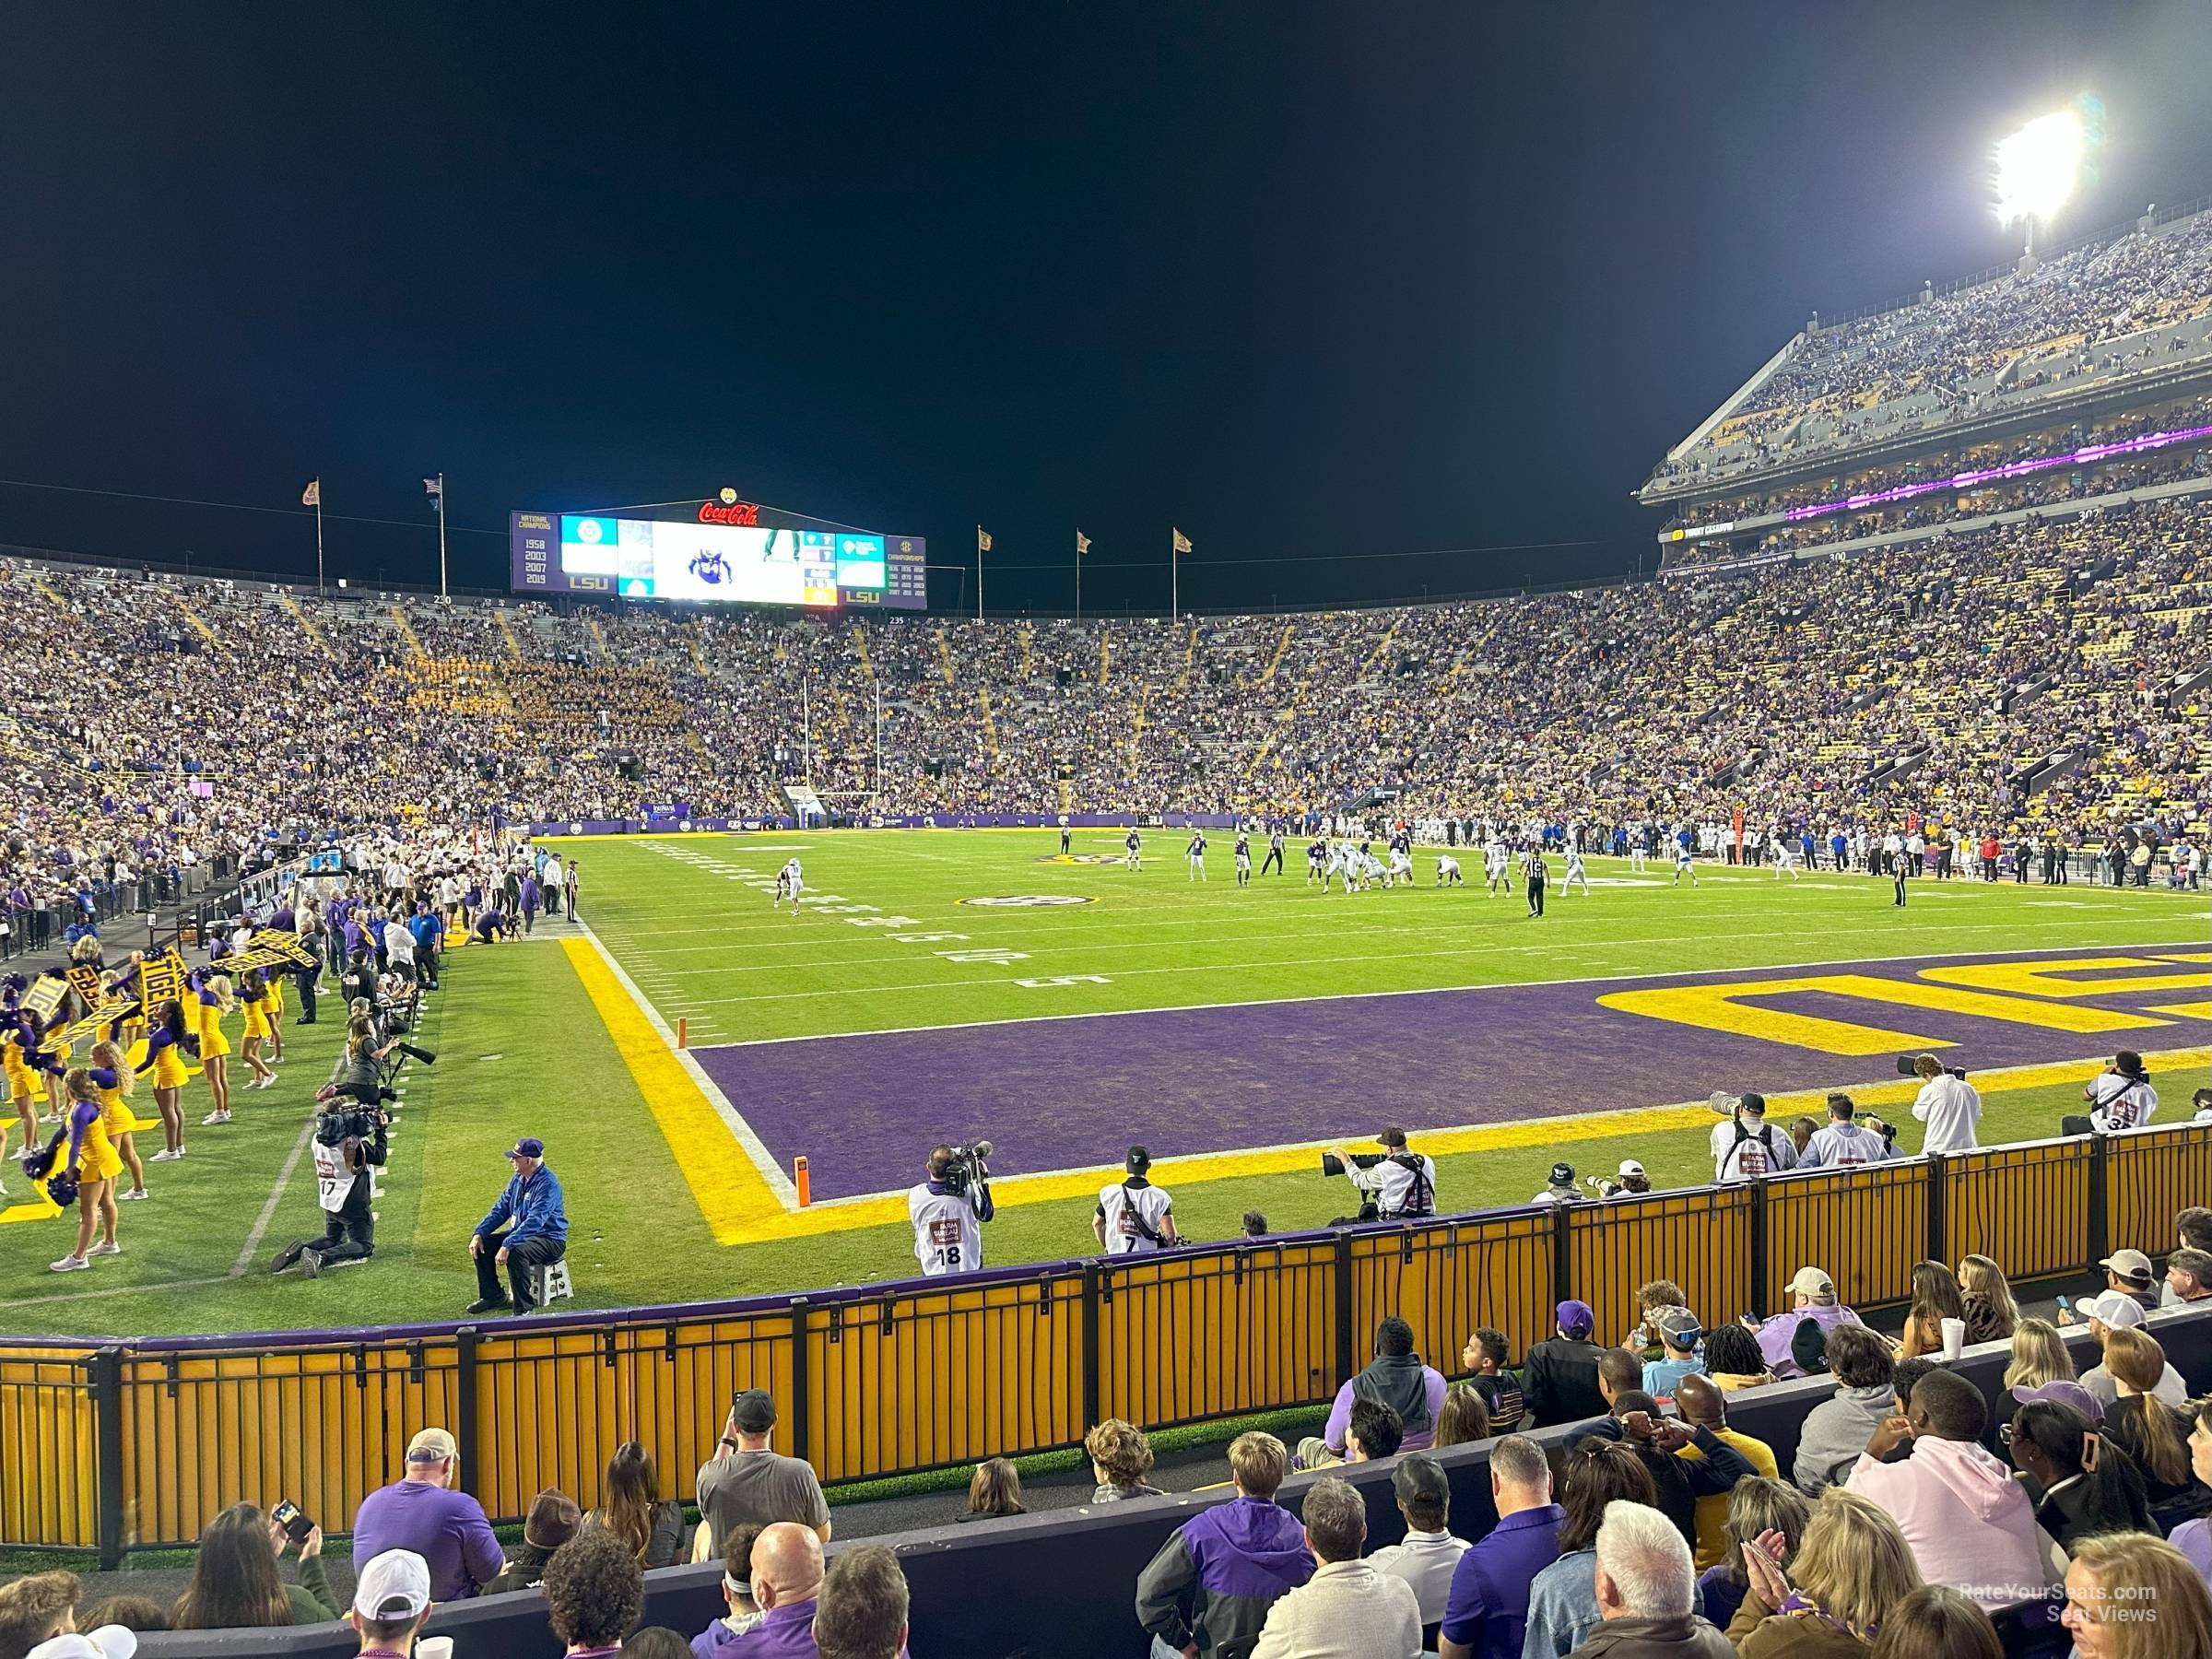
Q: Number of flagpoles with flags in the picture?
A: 5